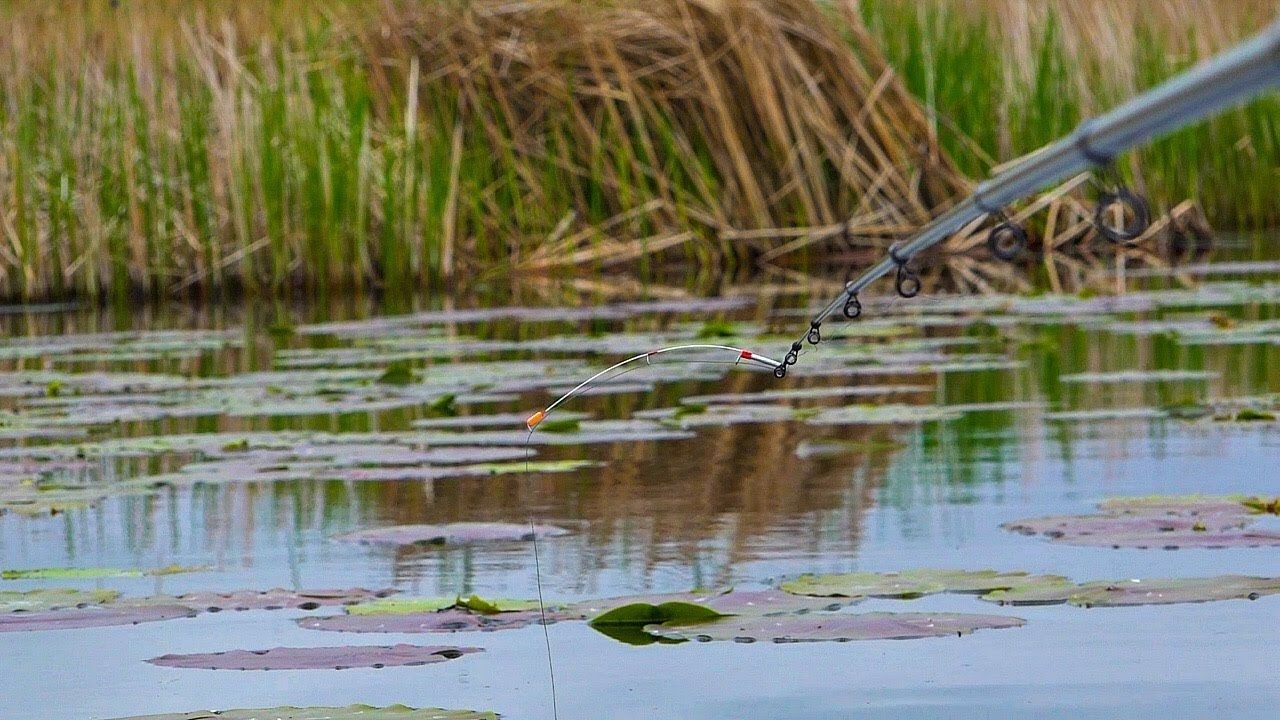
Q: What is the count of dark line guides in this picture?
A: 7